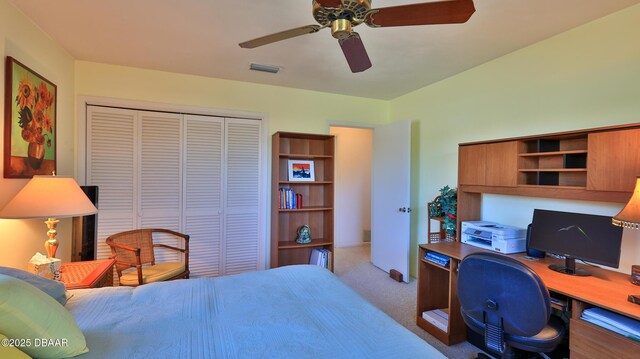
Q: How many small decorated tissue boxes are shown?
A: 1